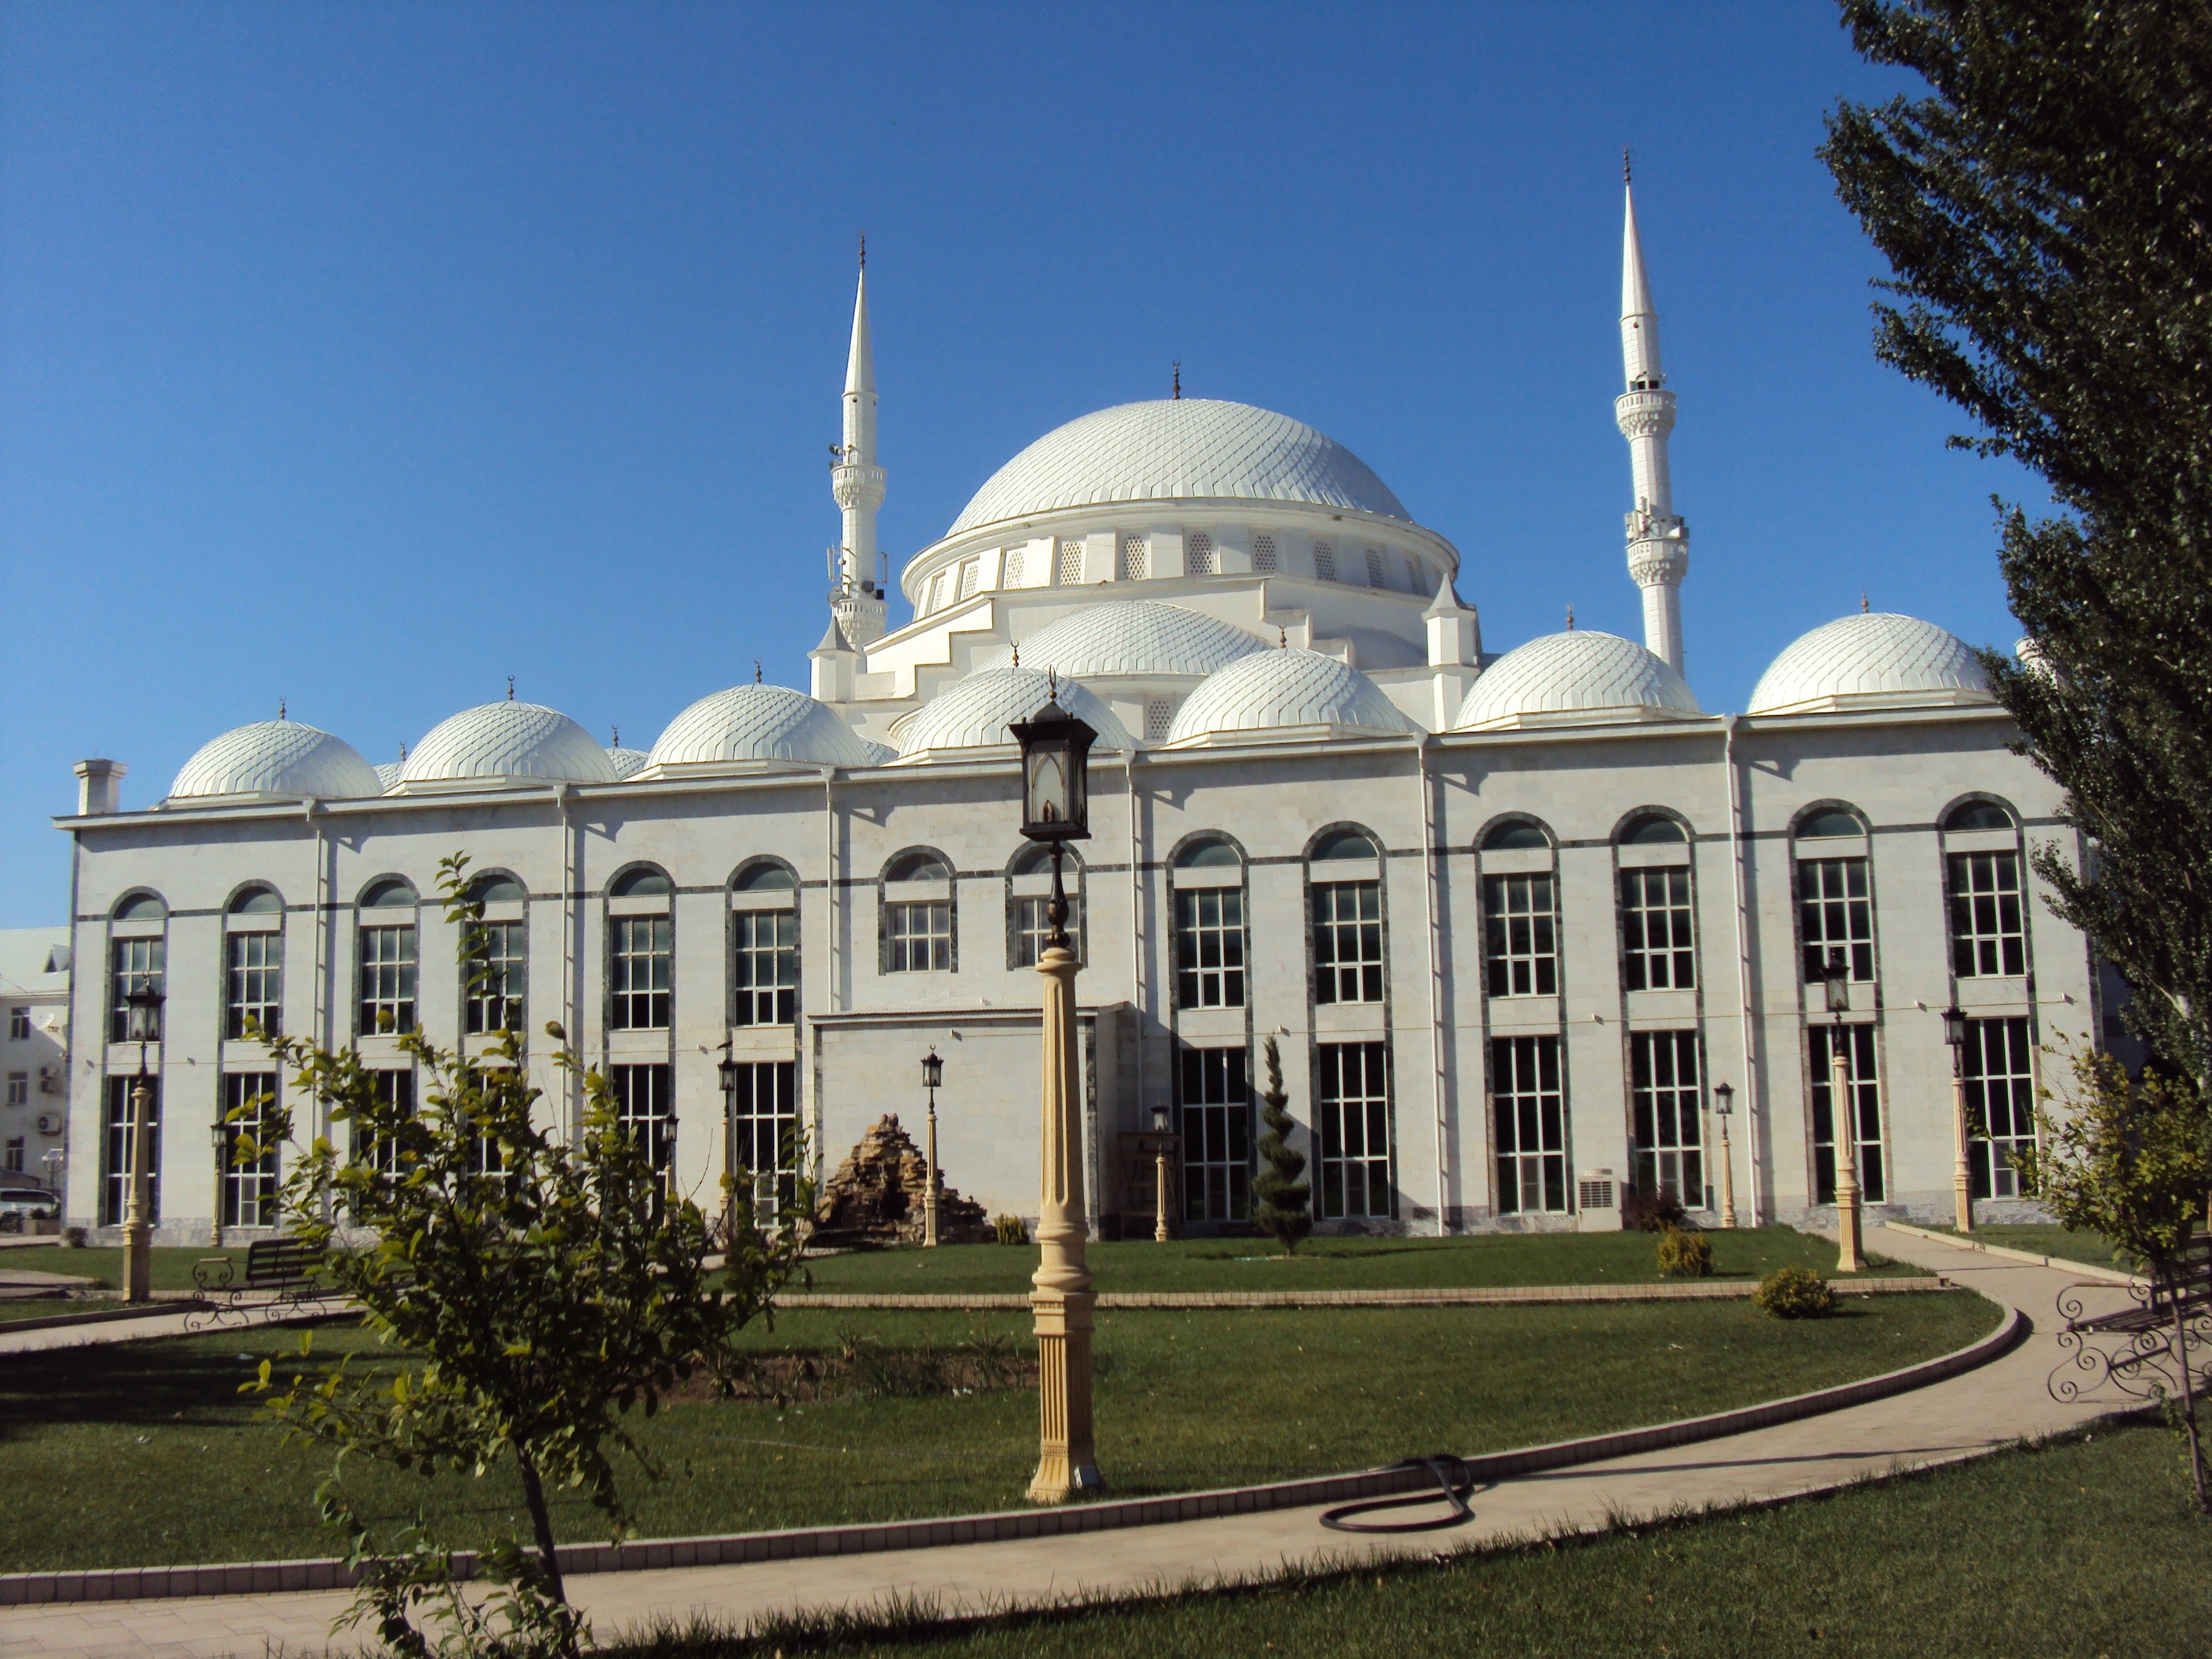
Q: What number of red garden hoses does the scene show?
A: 0